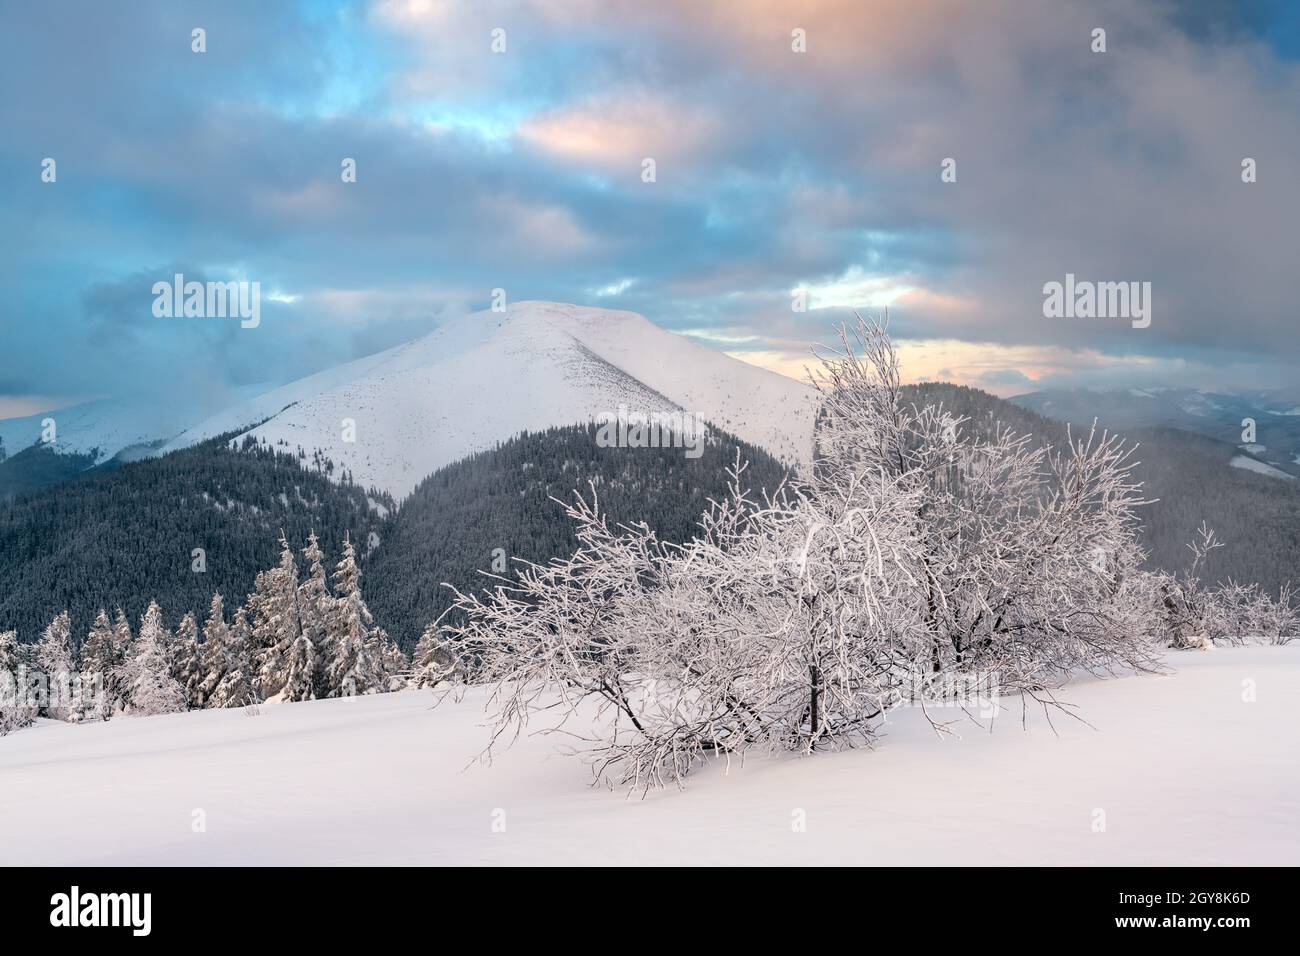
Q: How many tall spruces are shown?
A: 3